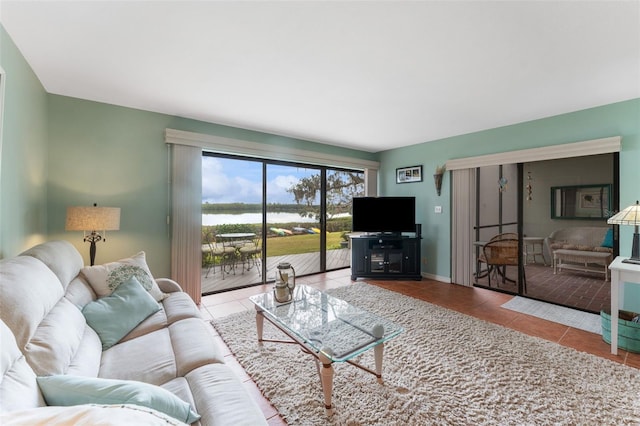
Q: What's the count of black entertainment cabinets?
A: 1